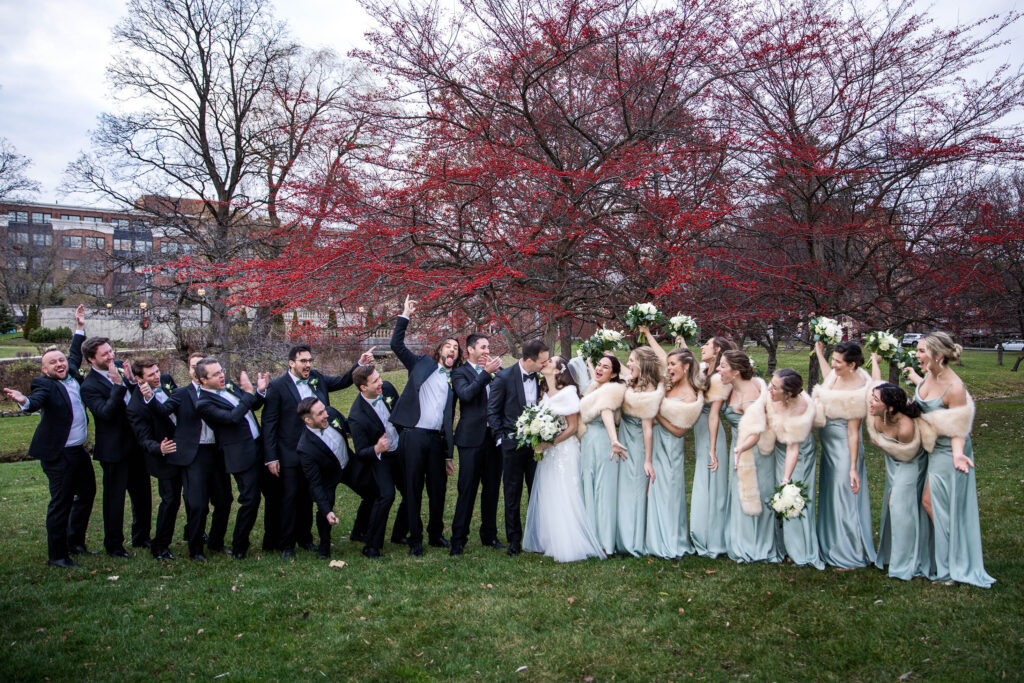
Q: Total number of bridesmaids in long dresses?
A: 9